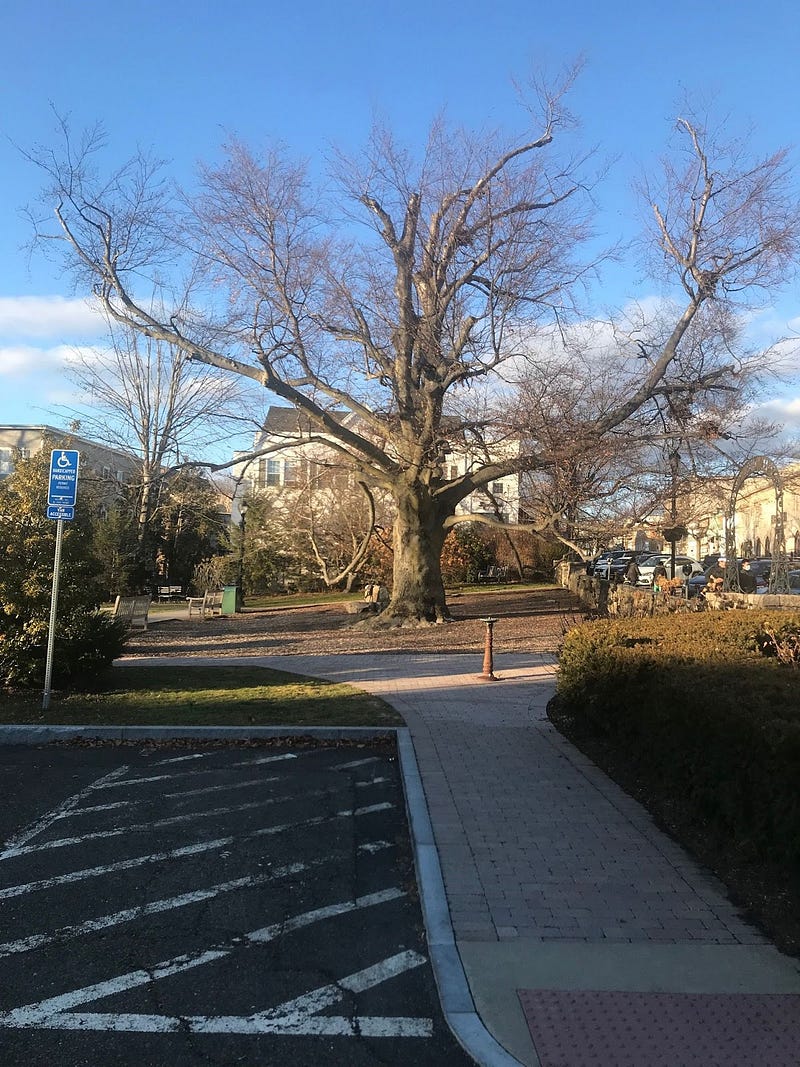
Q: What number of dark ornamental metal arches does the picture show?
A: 1